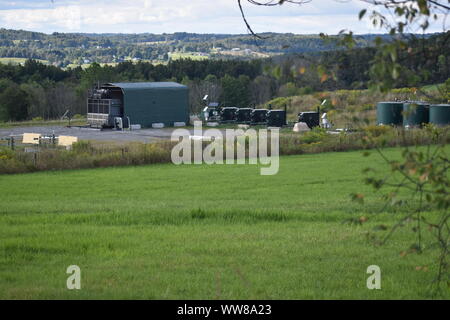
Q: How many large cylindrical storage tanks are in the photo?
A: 3